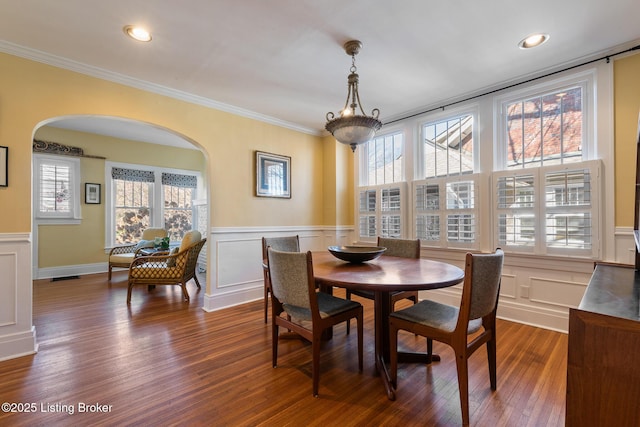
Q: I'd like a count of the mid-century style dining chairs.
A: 4